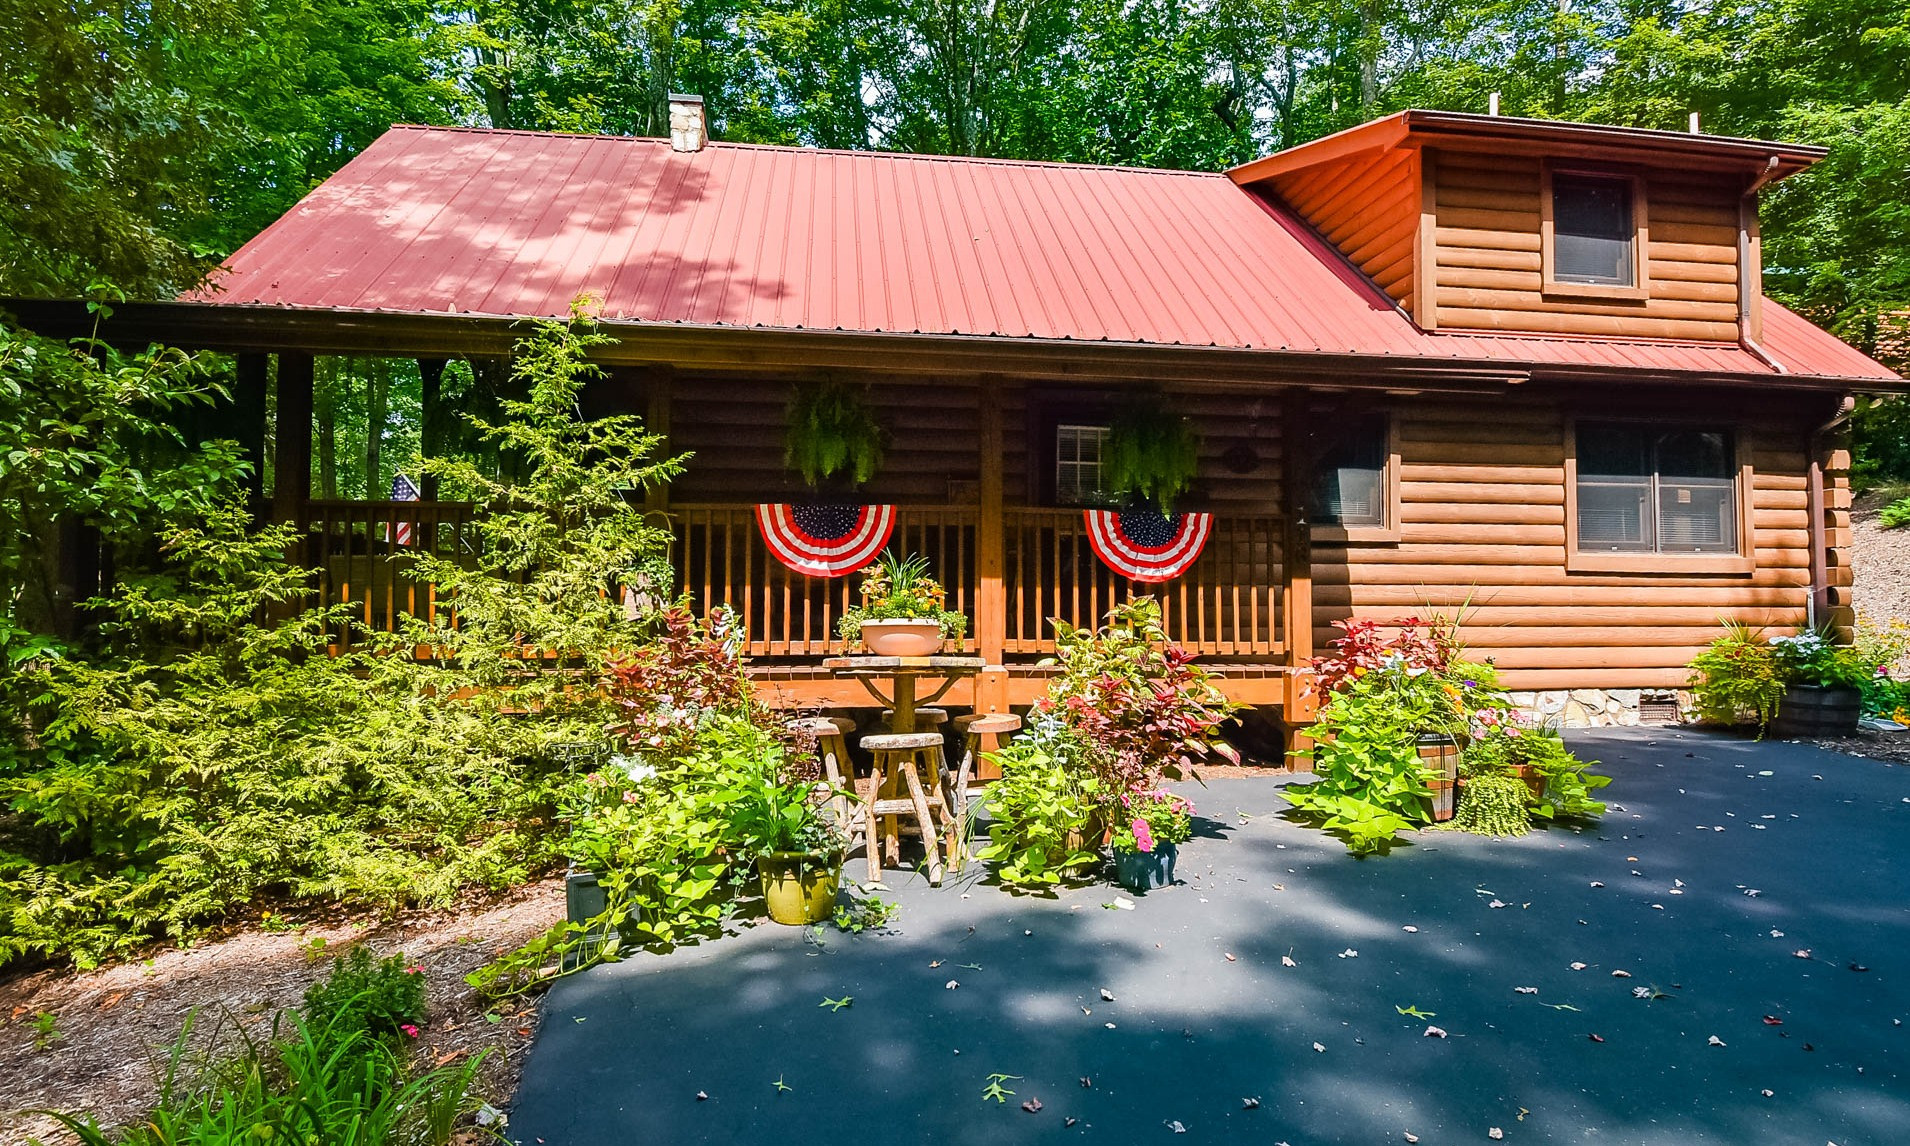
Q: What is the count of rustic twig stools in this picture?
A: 4